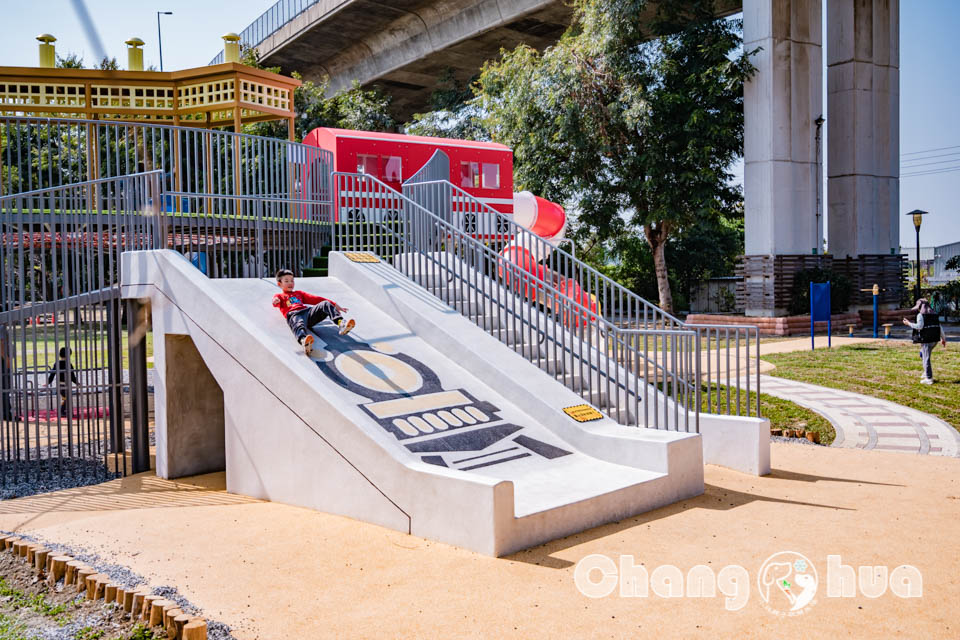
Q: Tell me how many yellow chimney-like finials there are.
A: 3